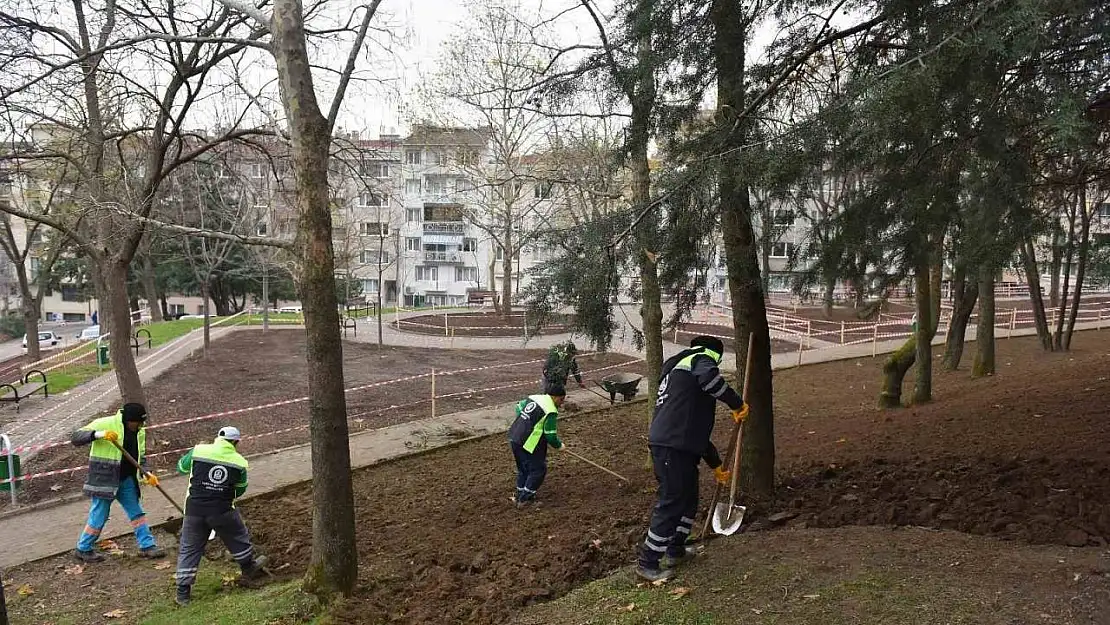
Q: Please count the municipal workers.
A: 5